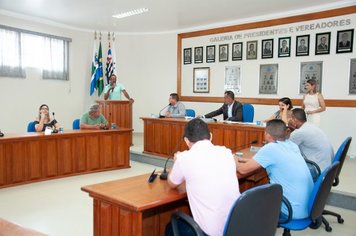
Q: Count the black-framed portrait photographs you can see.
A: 11